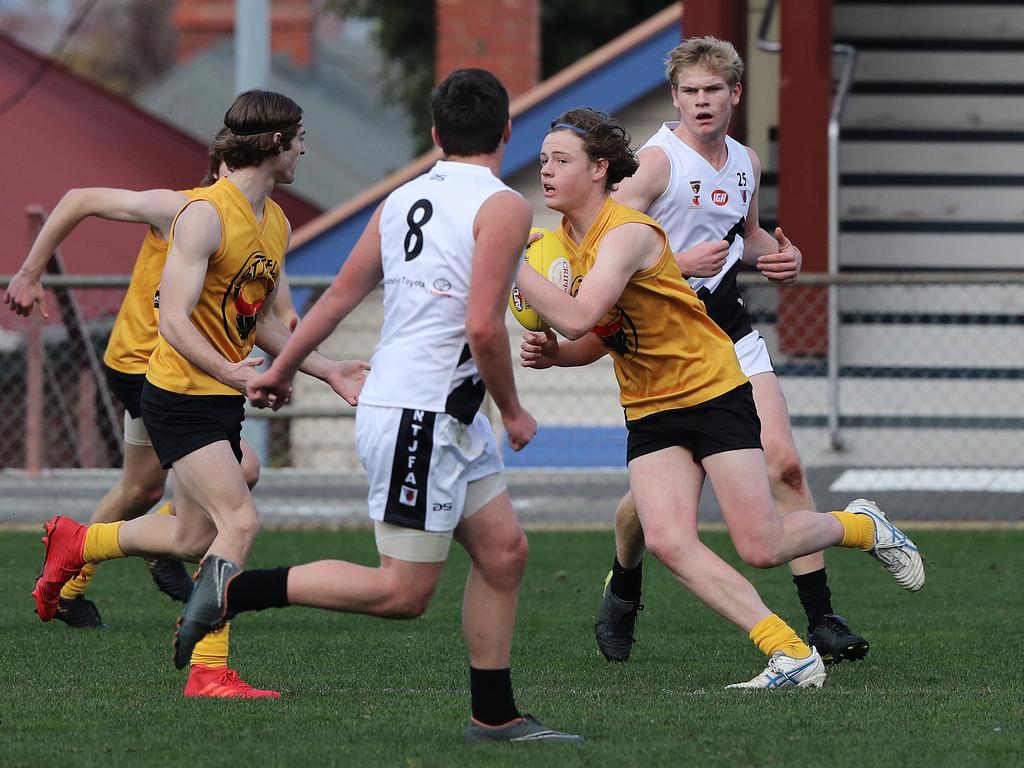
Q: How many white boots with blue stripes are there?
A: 2